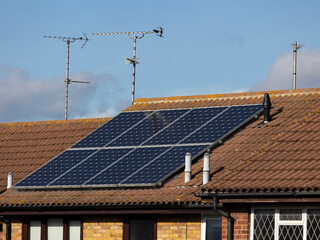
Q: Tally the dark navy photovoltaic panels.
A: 8